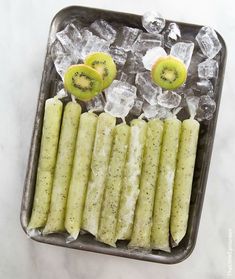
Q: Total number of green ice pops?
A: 9